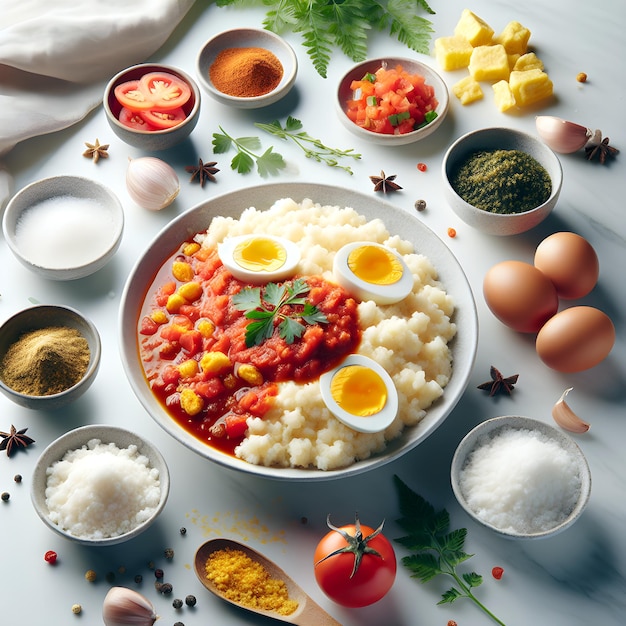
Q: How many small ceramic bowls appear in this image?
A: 8